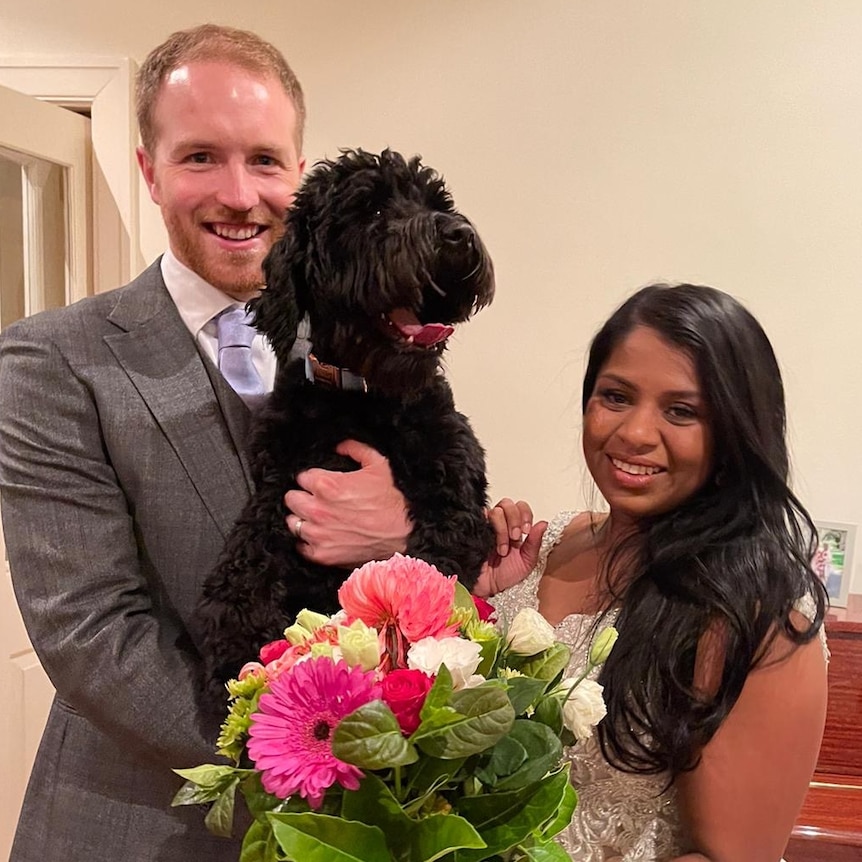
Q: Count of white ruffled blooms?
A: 3